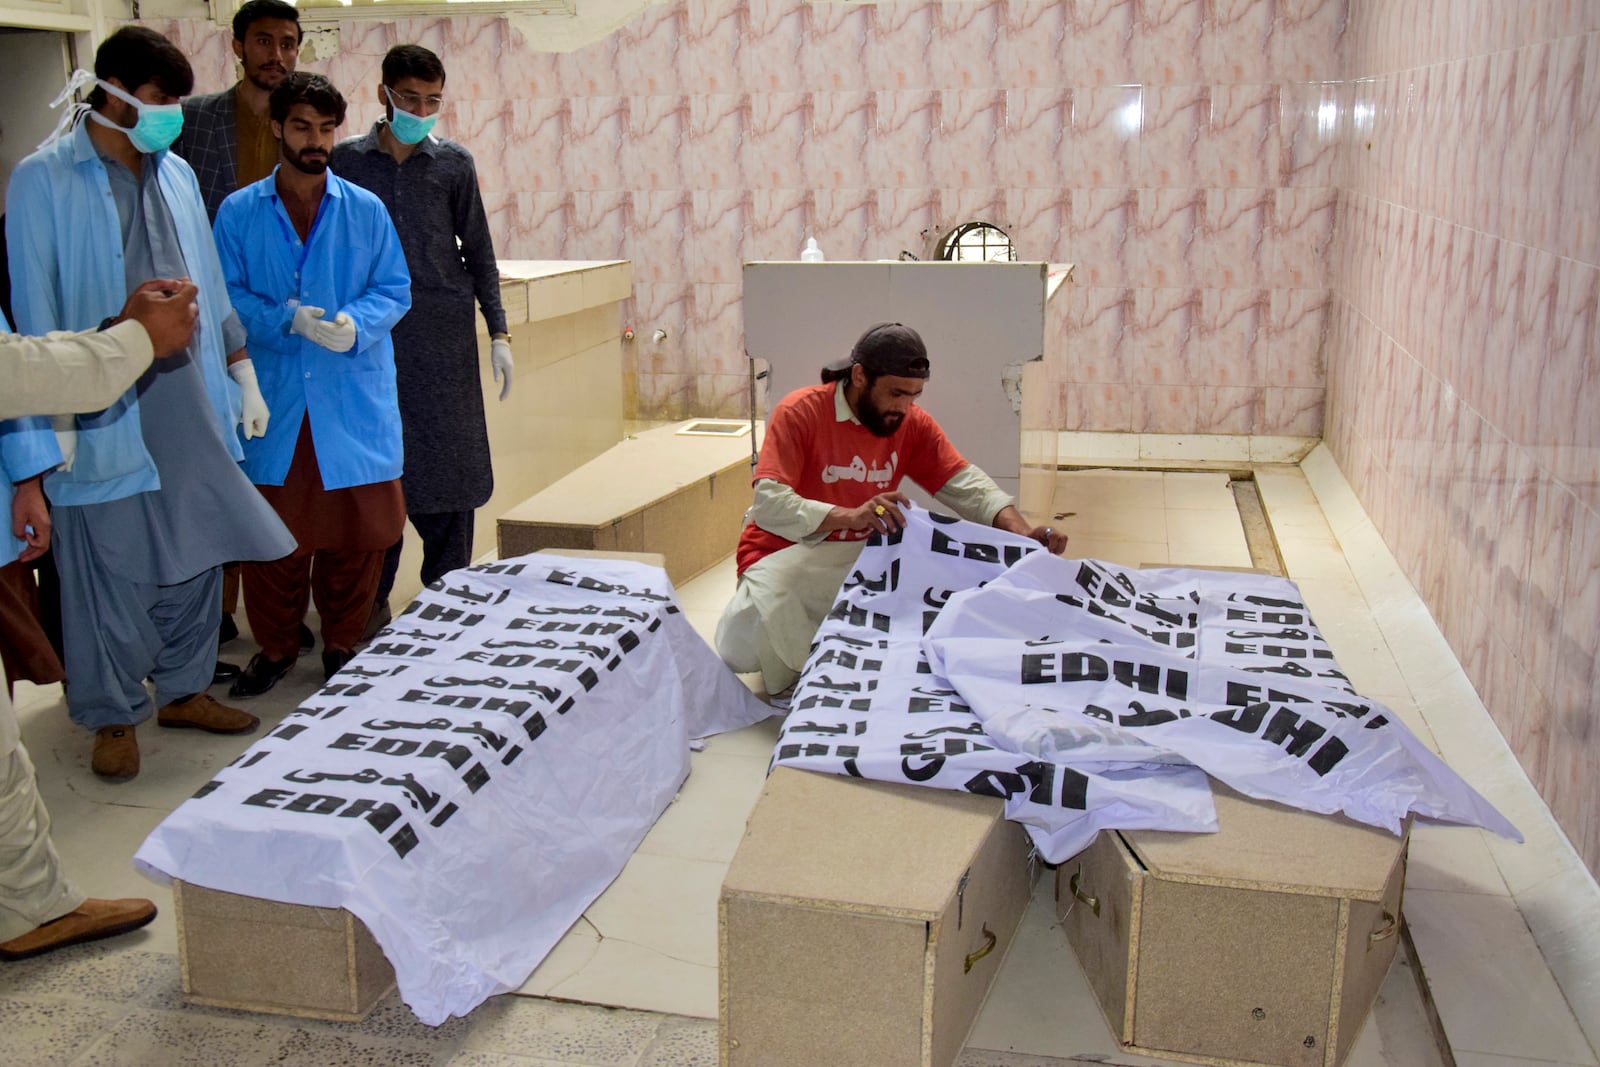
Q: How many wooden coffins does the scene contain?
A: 4